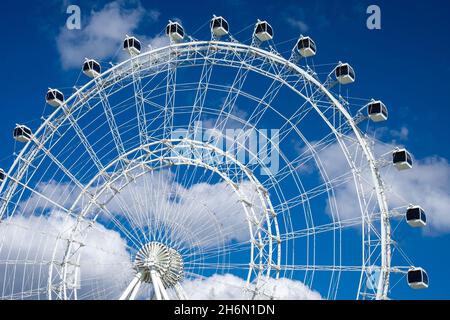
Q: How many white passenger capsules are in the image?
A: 14